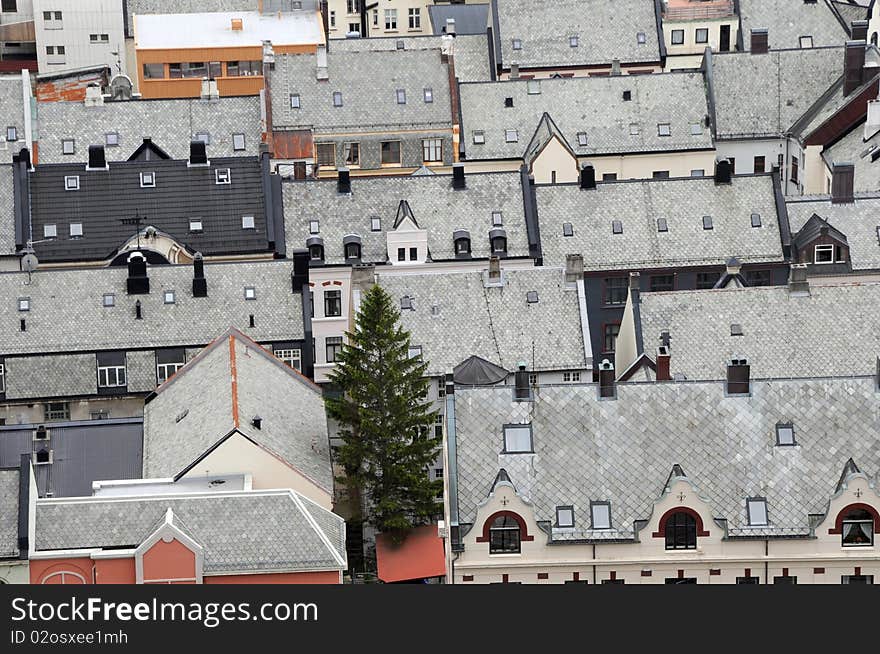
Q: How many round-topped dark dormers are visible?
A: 4